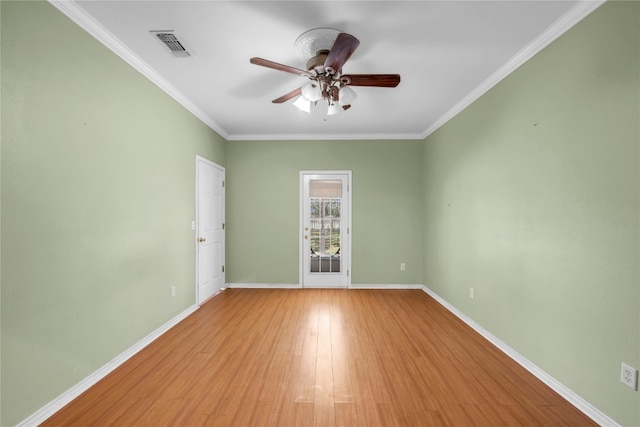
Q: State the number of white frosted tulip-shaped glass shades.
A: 4